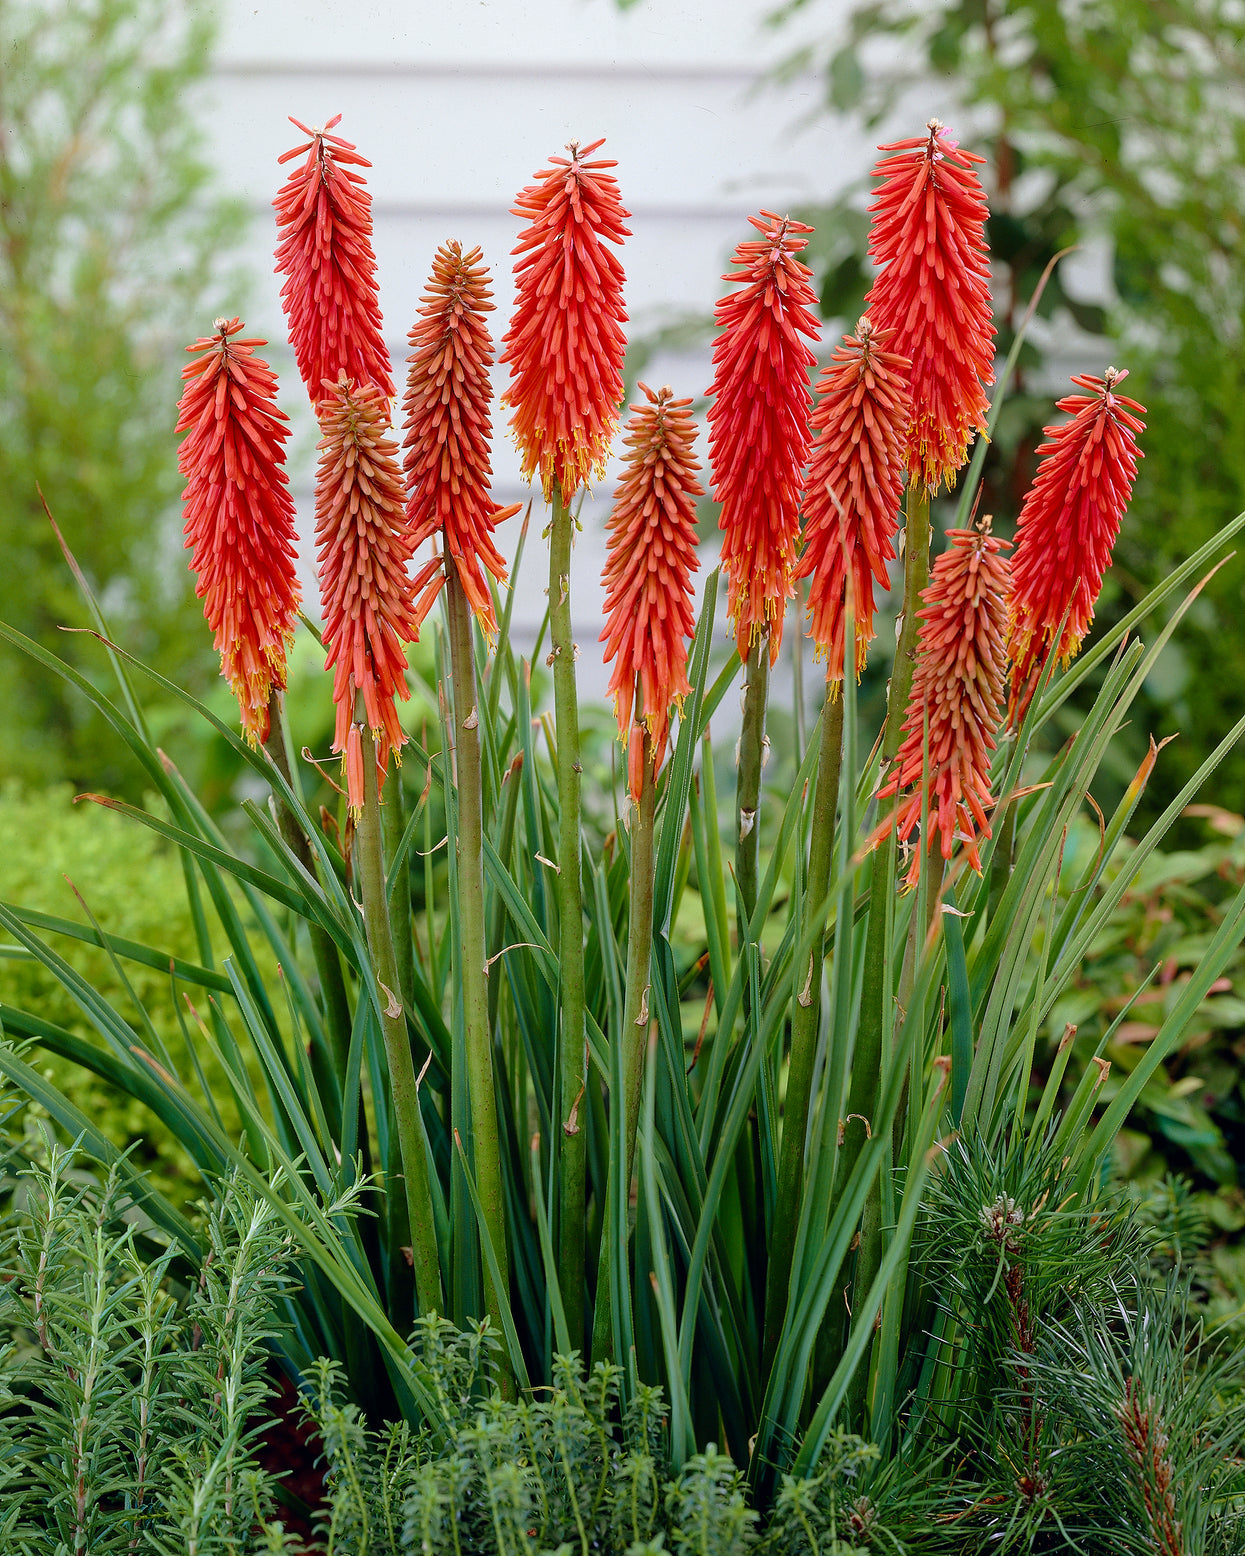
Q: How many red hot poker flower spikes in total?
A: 11